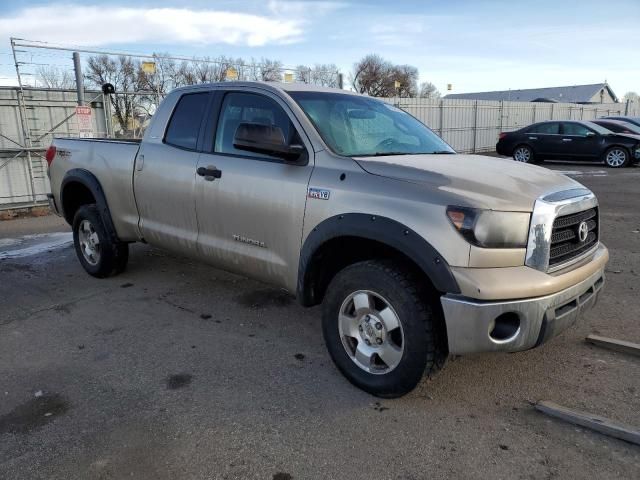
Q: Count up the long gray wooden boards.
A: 2